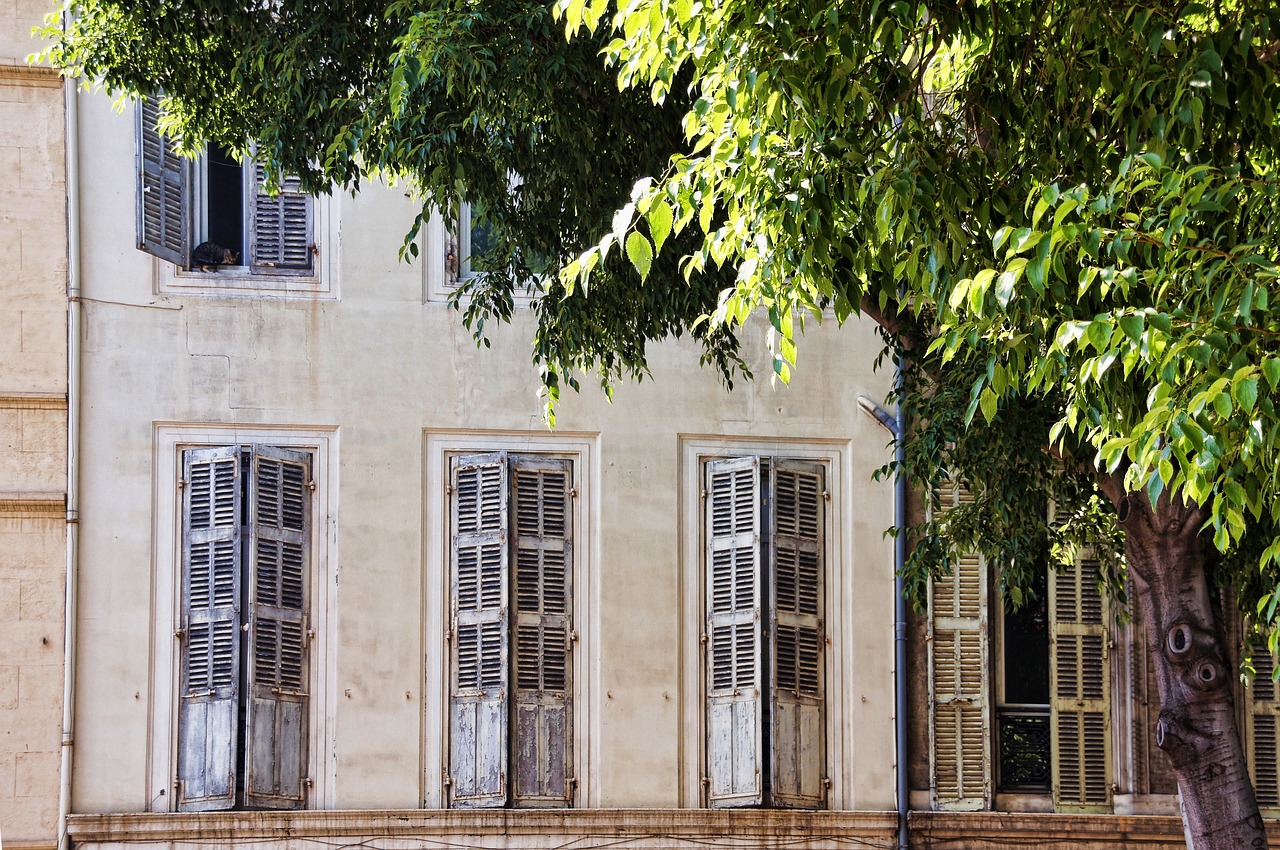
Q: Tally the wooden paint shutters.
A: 11